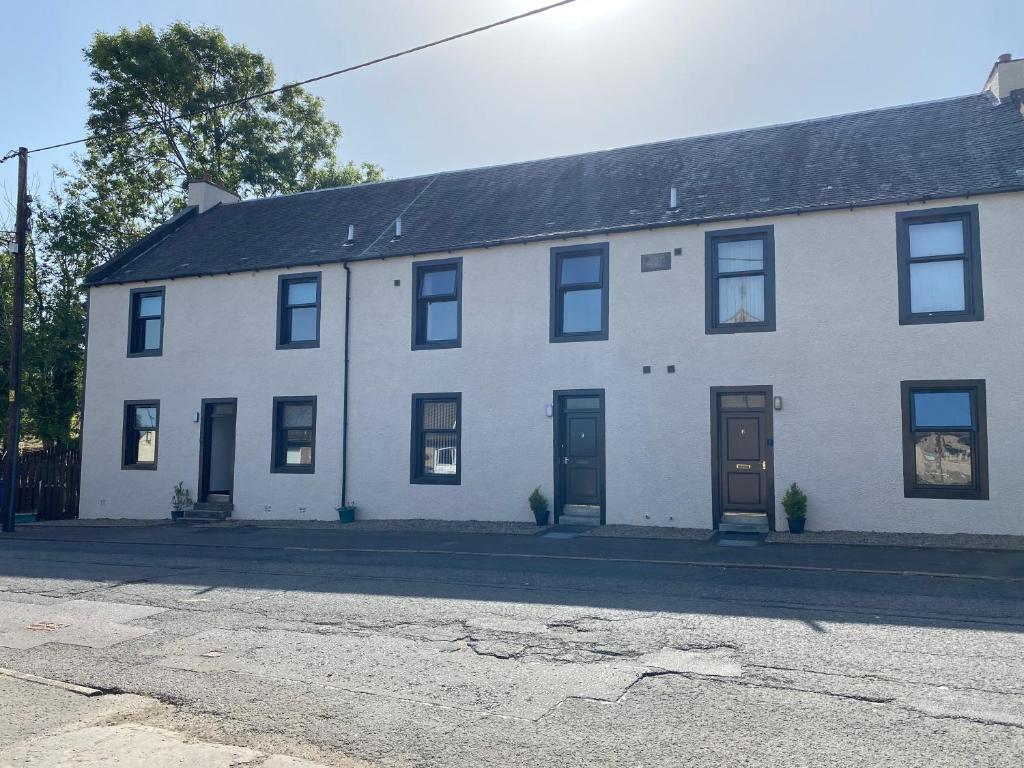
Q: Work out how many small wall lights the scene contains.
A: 3